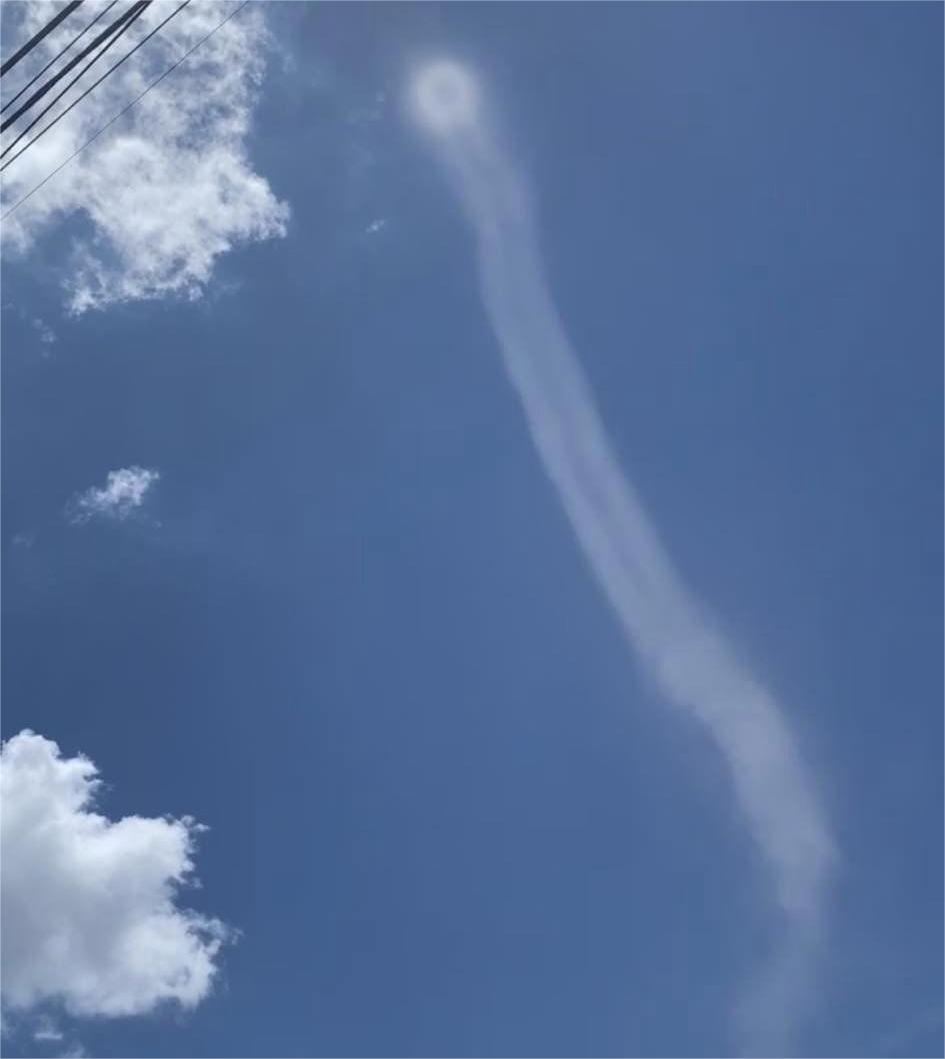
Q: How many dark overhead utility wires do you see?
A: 6